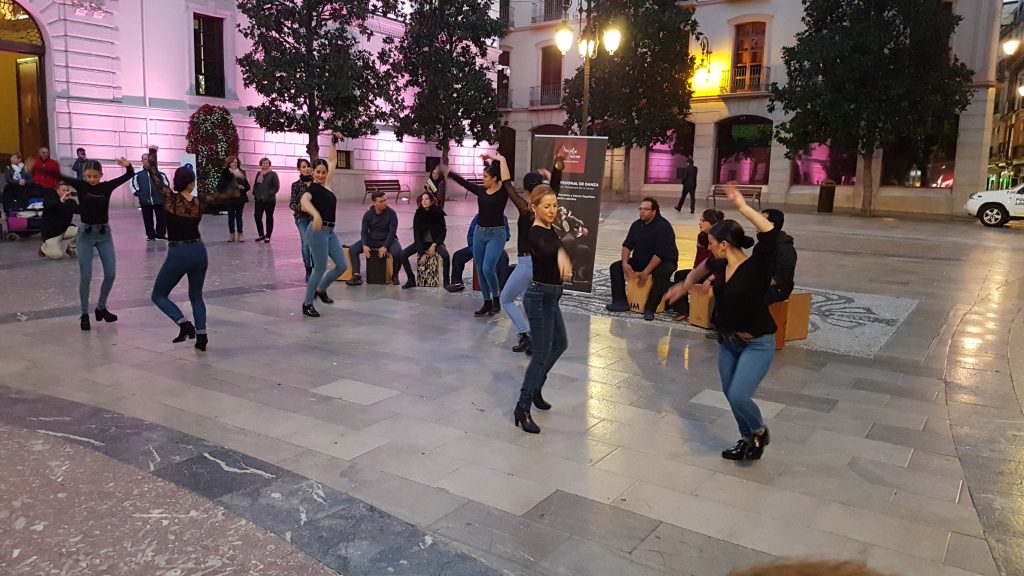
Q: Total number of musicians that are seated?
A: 6